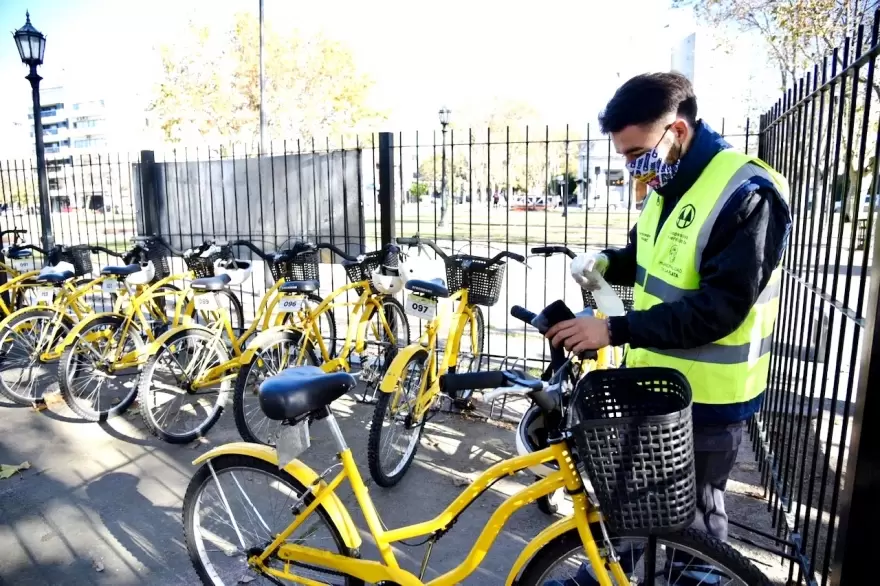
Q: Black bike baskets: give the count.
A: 8